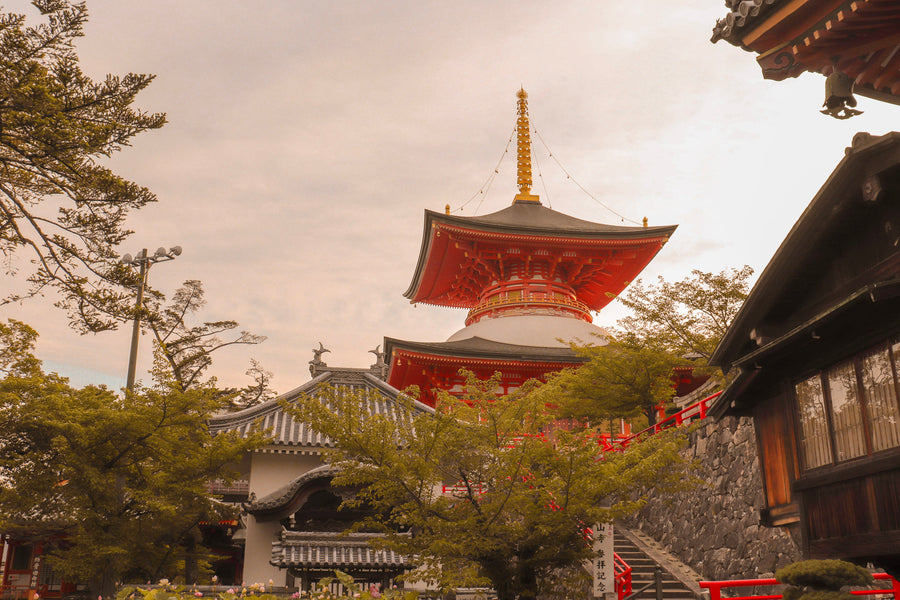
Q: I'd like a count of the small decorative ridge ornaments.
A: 2